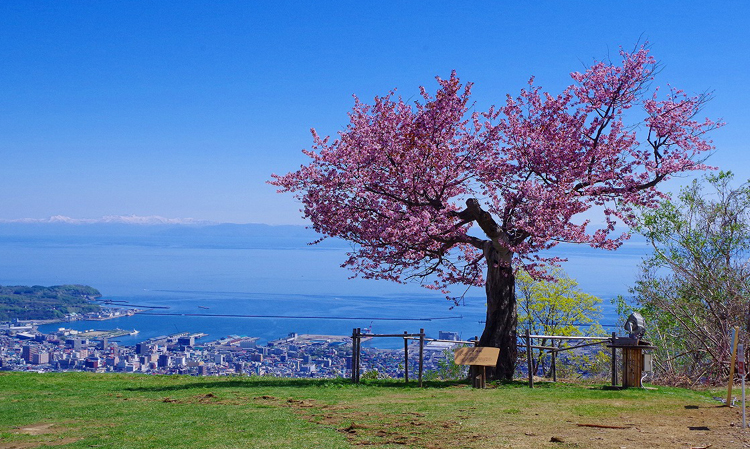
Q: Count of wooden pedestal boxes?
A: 1